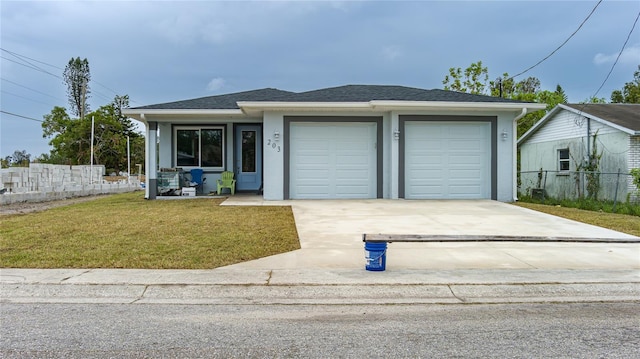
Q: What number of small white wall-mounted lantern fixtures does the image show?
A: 3